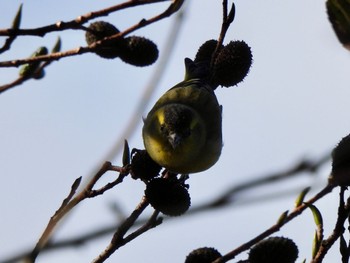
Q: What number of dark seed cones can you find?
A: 9